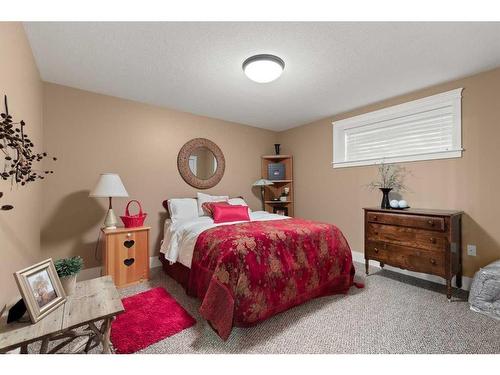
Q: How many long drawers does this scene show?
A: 3